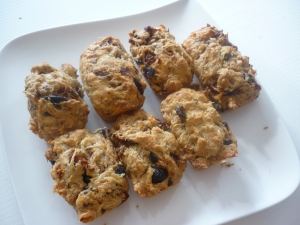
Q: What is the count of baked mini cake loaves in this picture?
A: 7